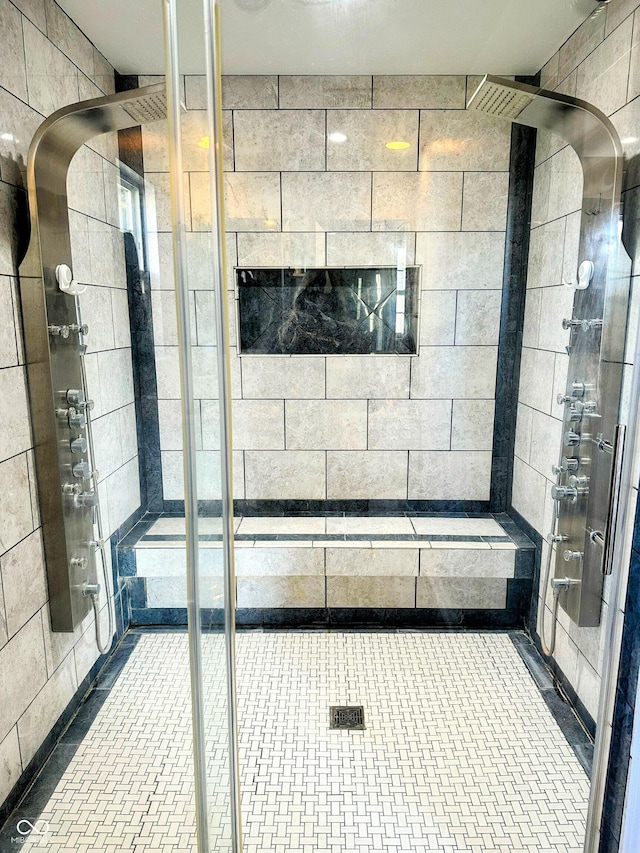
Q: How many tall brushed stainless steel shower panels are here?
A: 2